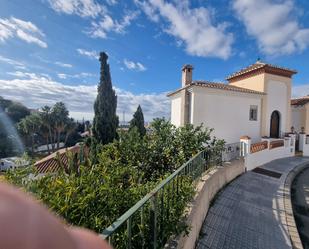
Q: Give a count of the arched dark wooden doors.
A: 1